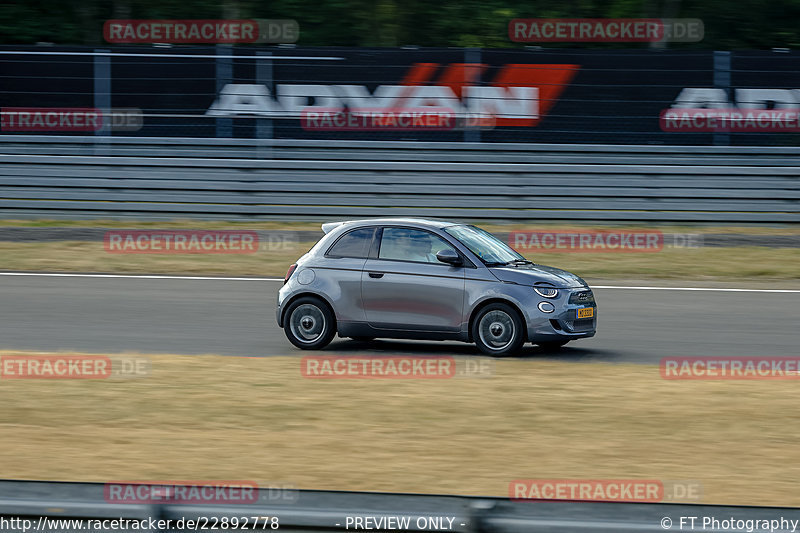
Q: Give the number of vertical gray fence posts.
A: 5